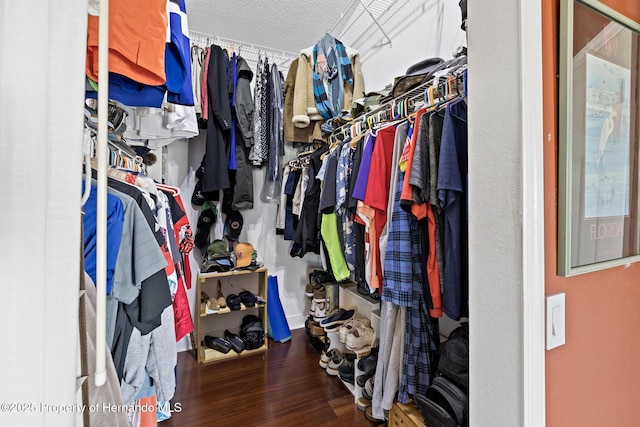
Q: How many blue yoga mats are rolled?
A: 1